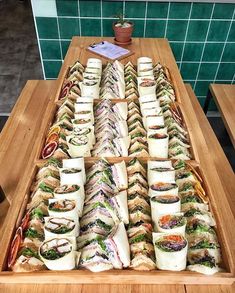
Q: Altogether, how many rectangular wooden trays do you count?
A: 3